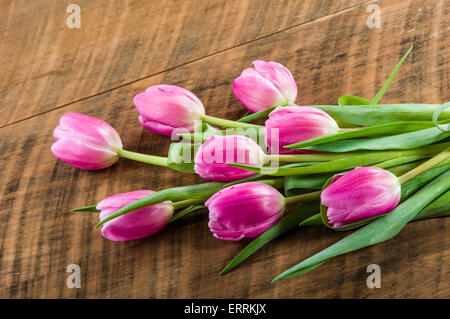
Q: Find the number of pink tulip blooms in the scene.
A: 8